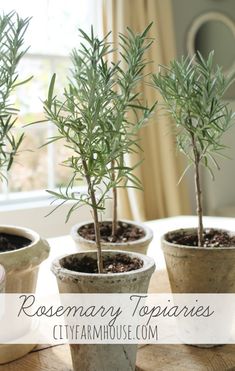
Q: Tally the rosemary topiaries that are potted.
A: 4